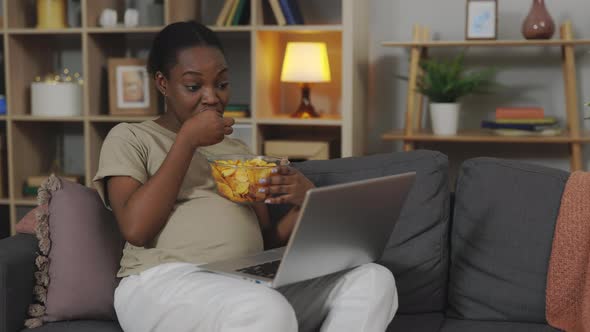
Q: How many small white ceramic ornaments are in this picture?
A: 2